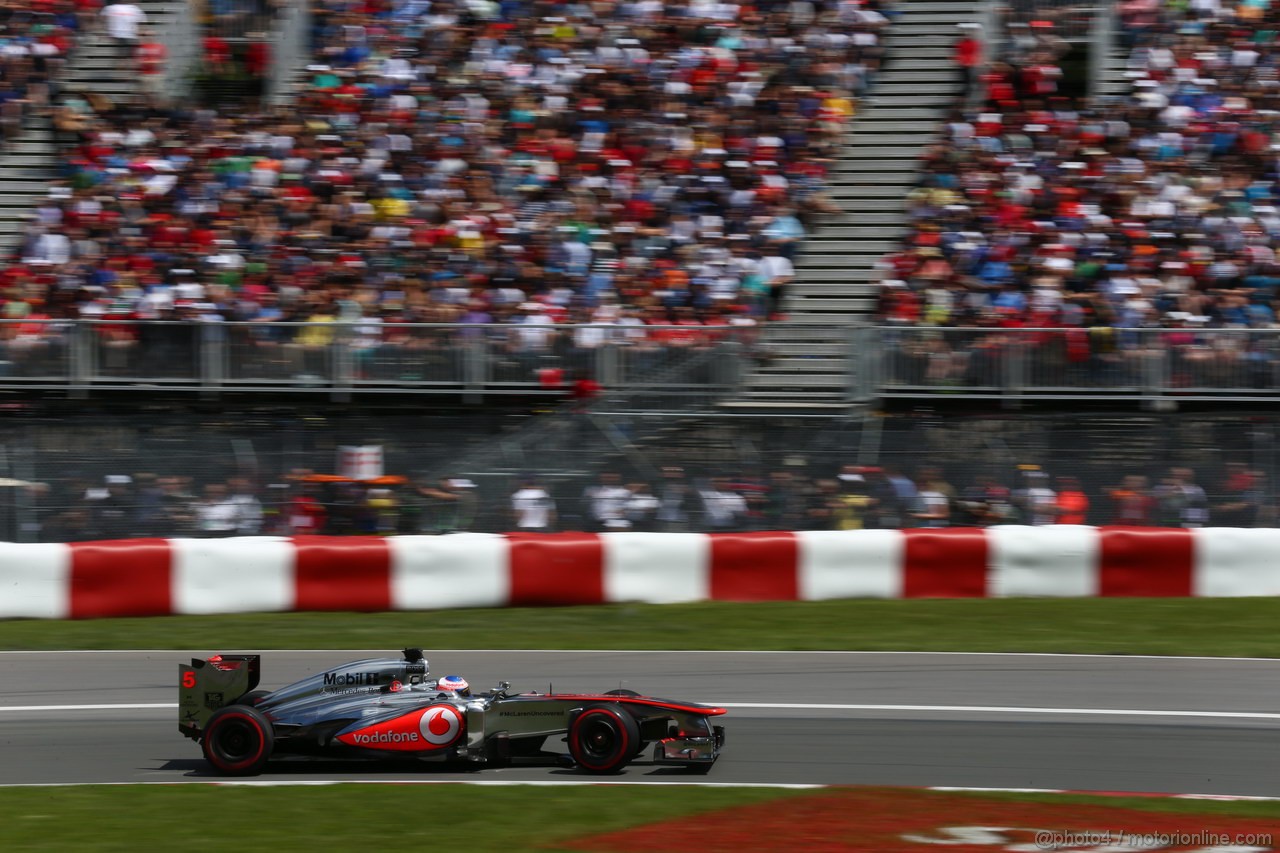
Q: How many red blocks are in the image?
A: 6